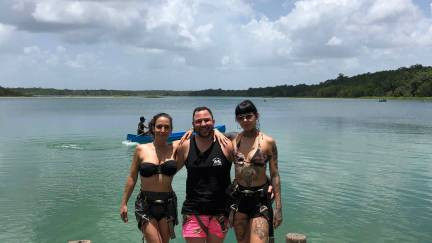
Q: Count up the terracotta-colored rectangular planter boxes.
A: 0